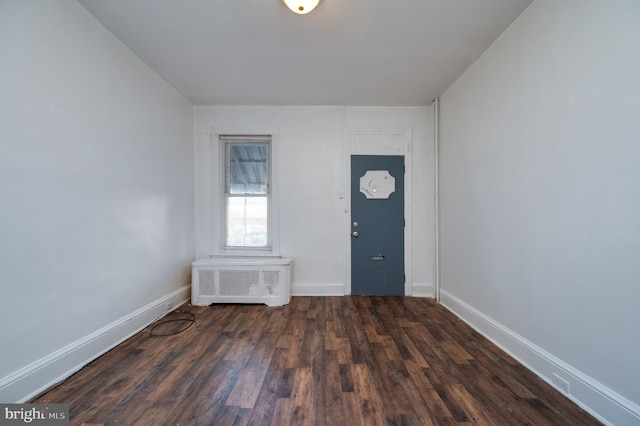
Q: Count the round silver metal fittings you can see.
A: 2